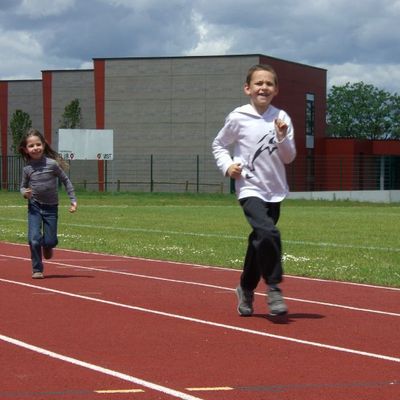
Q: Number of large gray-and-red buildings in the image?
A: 1